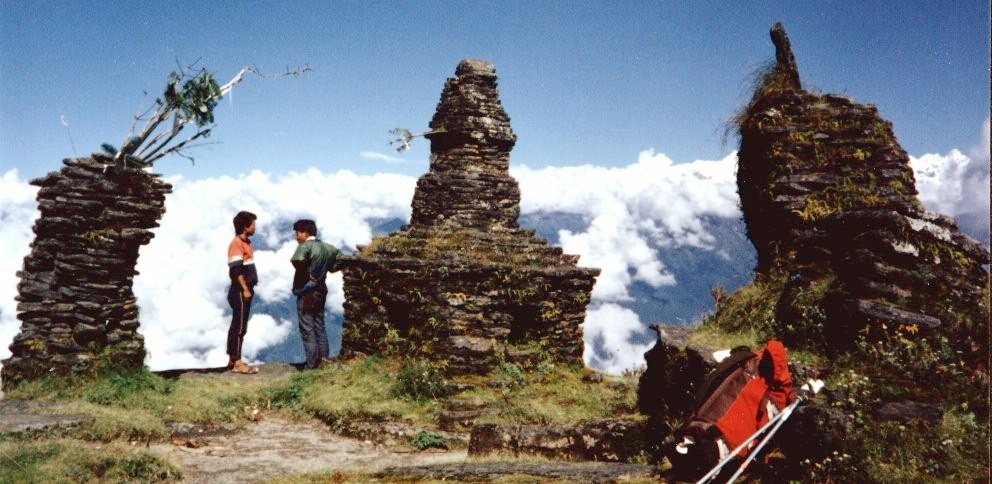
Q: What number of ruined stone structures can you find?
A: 3